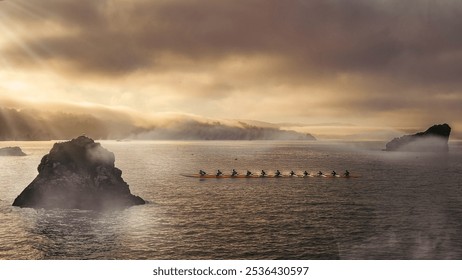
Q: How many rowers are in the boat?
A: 11